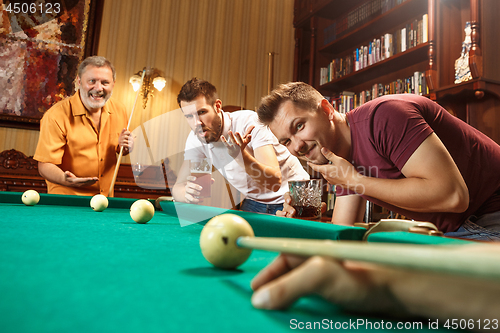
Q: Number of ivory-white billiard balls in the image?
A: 4